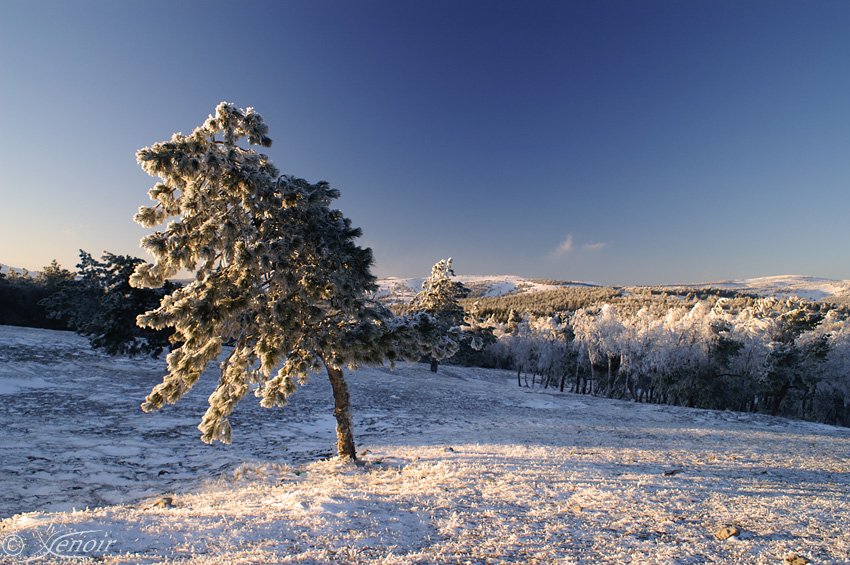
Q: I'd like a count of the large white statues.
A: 0